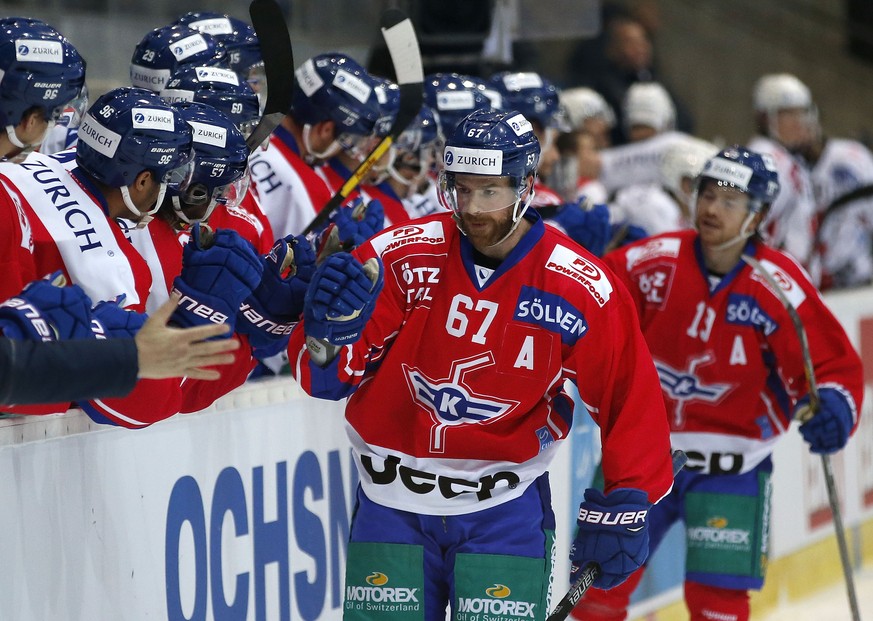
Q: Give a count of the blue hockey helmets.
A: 13